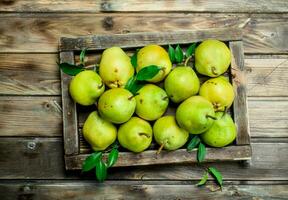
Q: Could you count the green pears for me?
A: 13